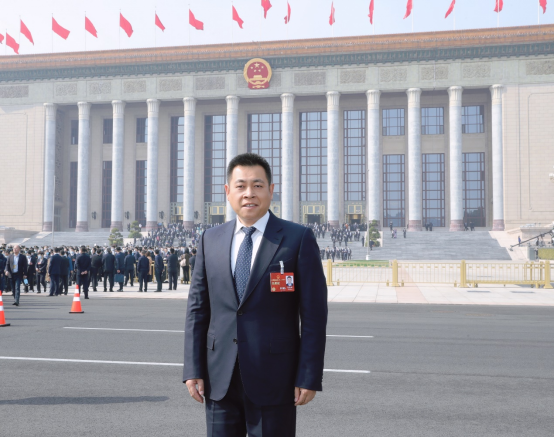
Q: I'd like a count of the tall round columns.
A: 12